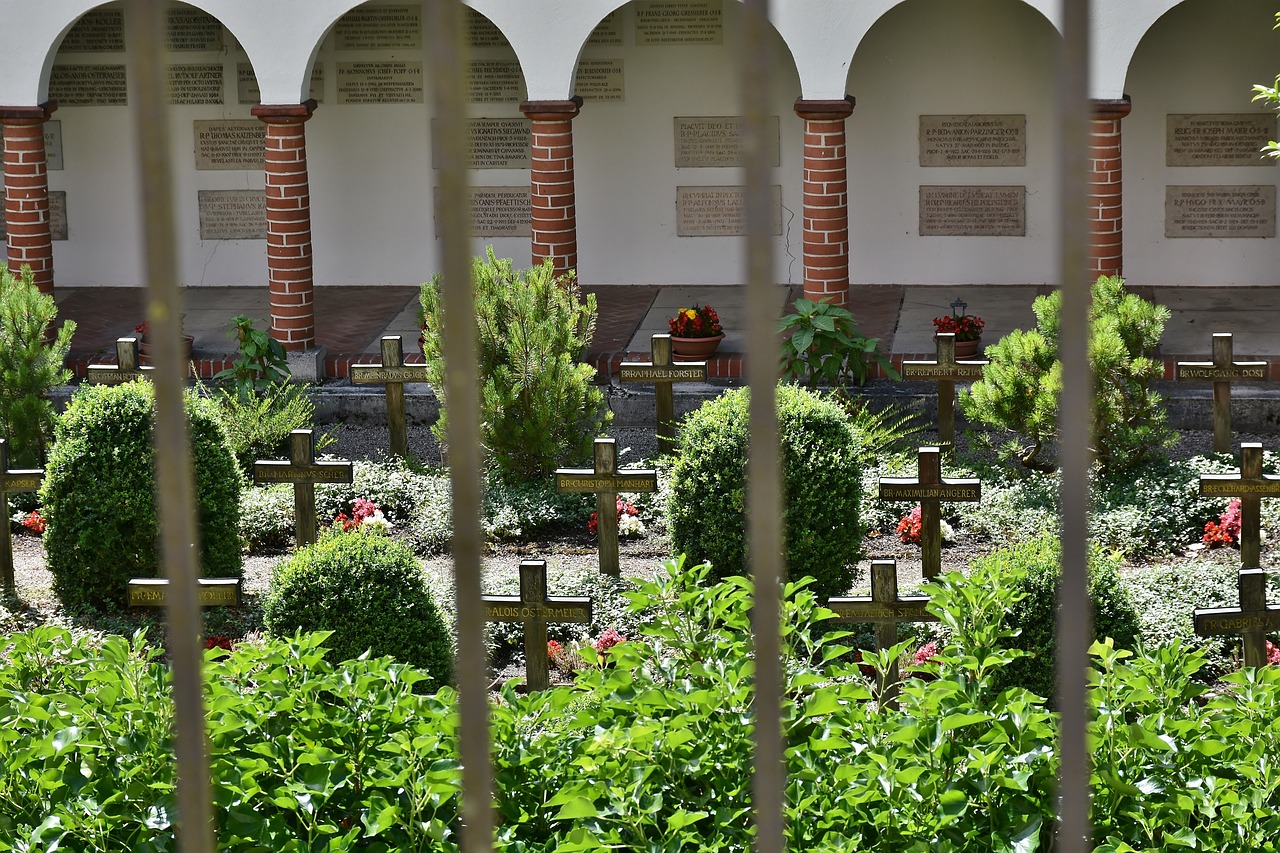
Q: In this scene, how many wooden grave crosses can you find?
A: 14